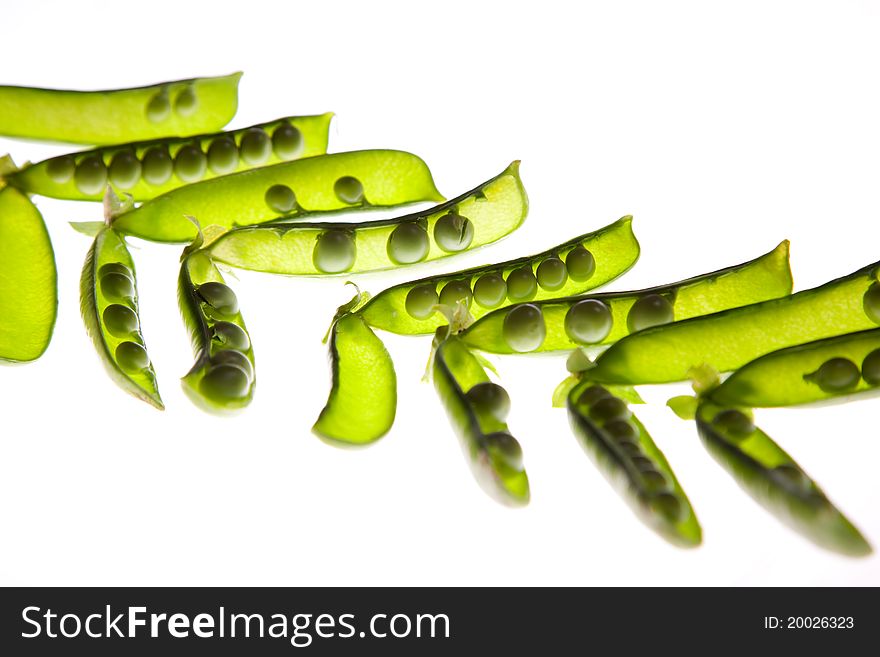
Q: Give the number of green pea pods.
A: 15